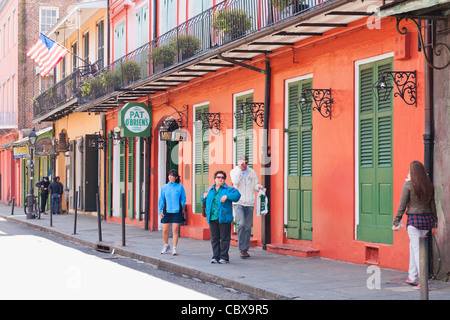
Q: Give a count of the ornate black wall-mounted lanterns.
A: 4